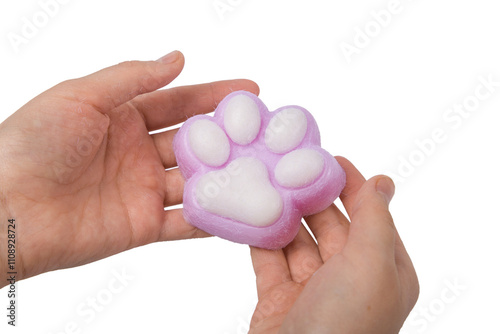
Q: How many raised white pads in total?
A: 5